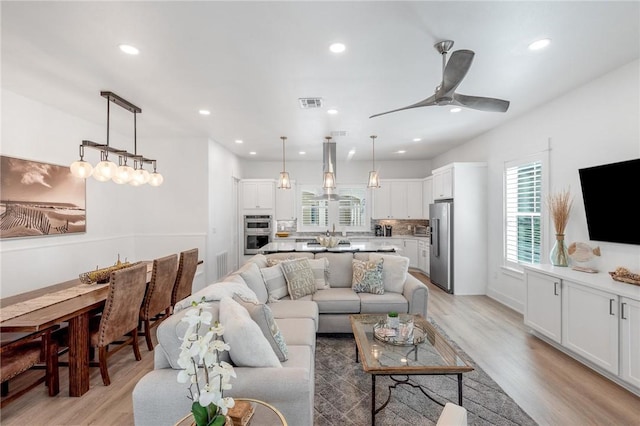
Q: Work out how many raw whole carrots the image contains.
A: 0